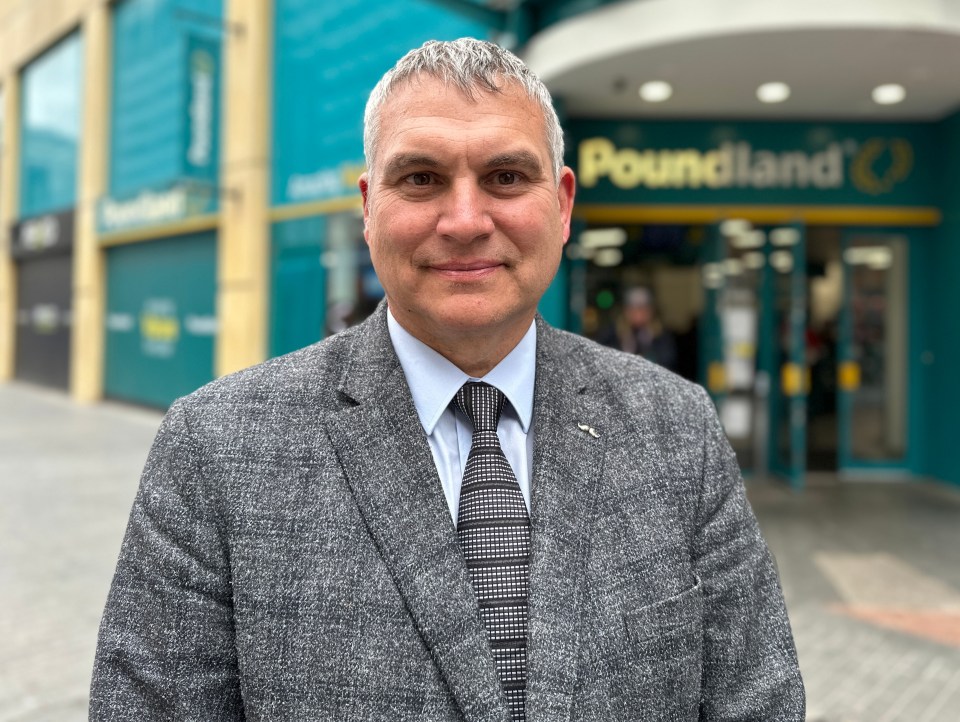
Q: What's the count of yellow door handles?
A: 3